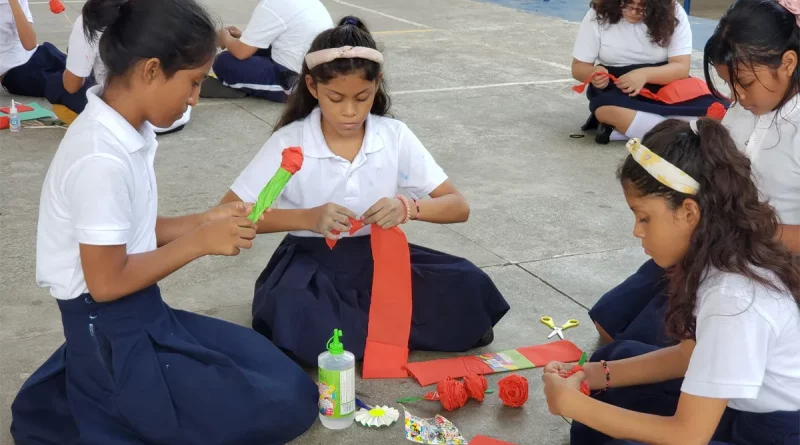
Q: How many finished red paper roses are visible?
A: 3